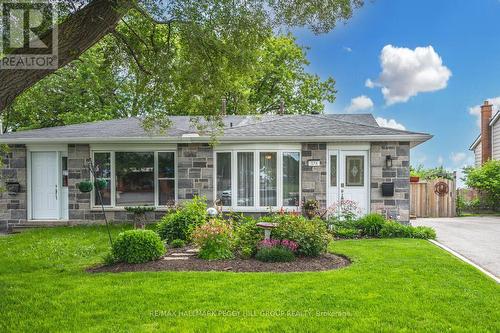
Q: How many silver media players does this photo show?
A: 0